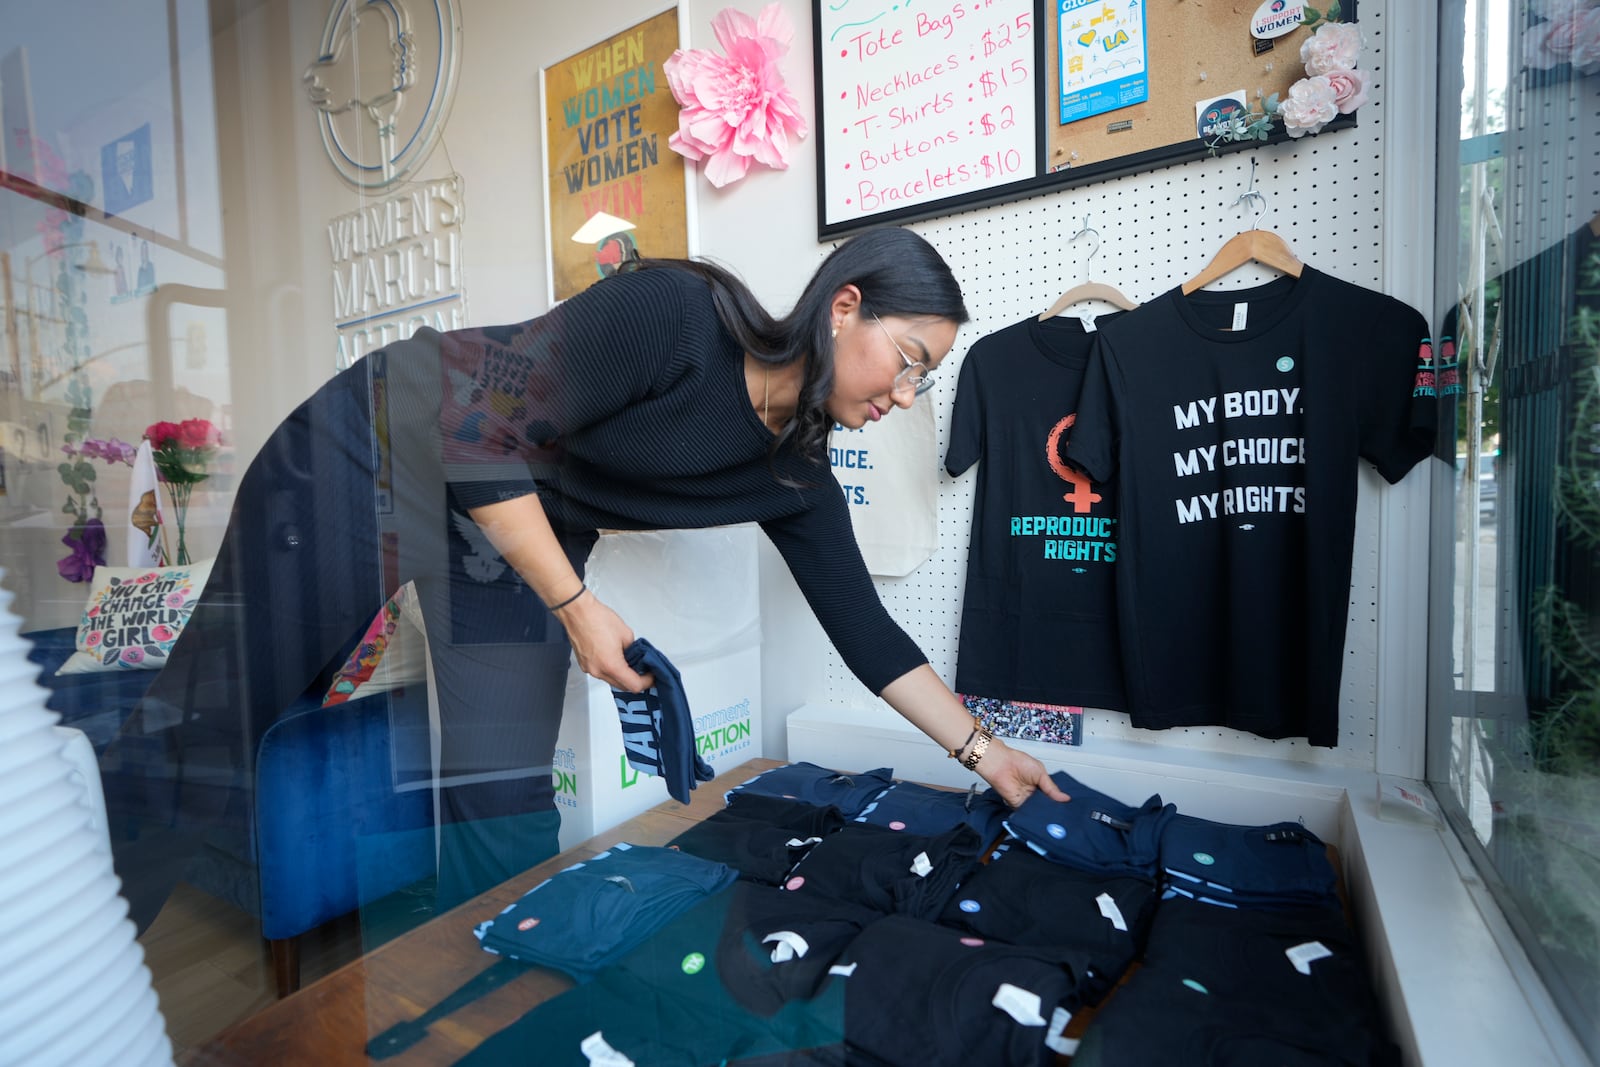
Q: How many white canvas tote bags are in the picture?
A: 1